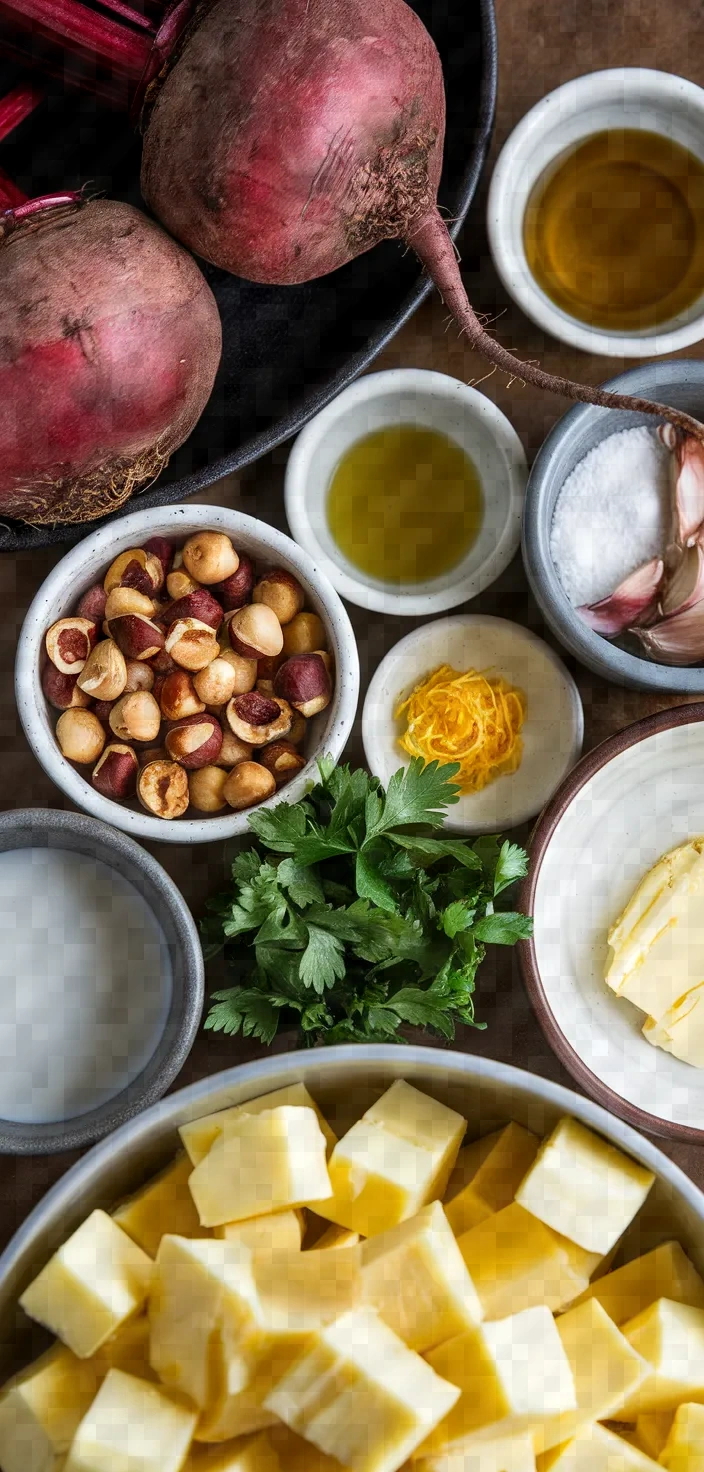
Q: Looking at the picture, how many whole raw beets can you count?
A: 2